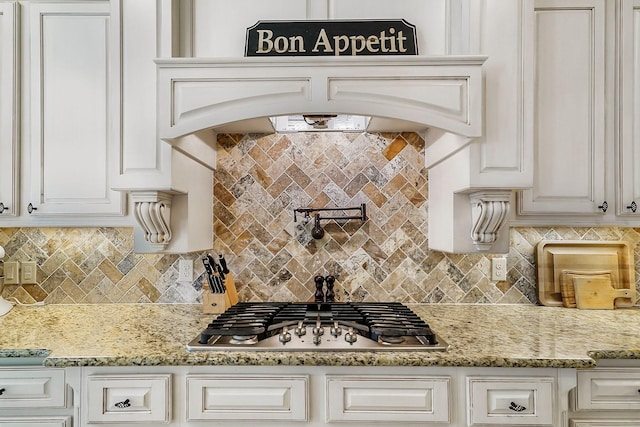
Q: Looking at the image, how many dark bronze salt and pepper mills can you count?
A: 2